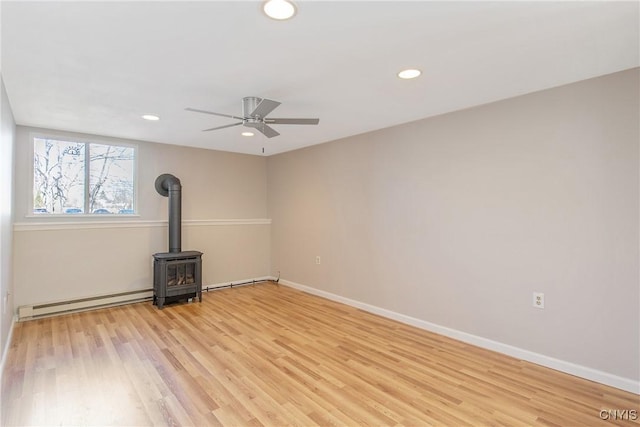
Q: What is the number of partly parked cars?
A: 4